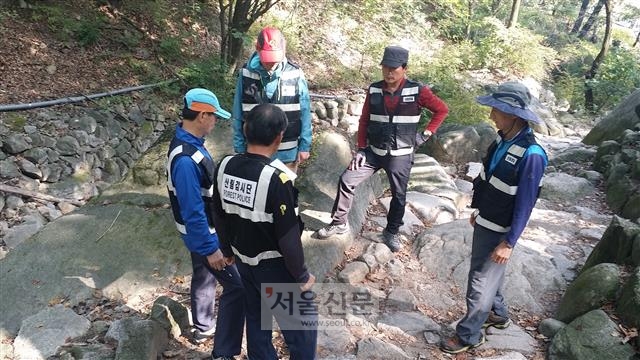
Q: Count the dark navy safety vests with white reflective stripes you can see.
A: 5